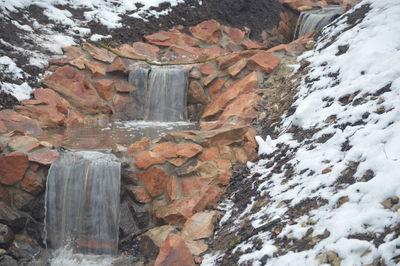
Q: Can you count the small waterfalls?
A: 3